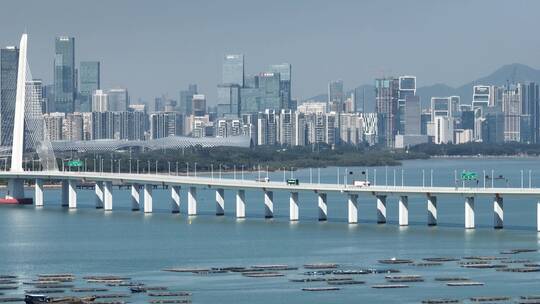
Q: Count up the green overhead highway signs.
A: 2